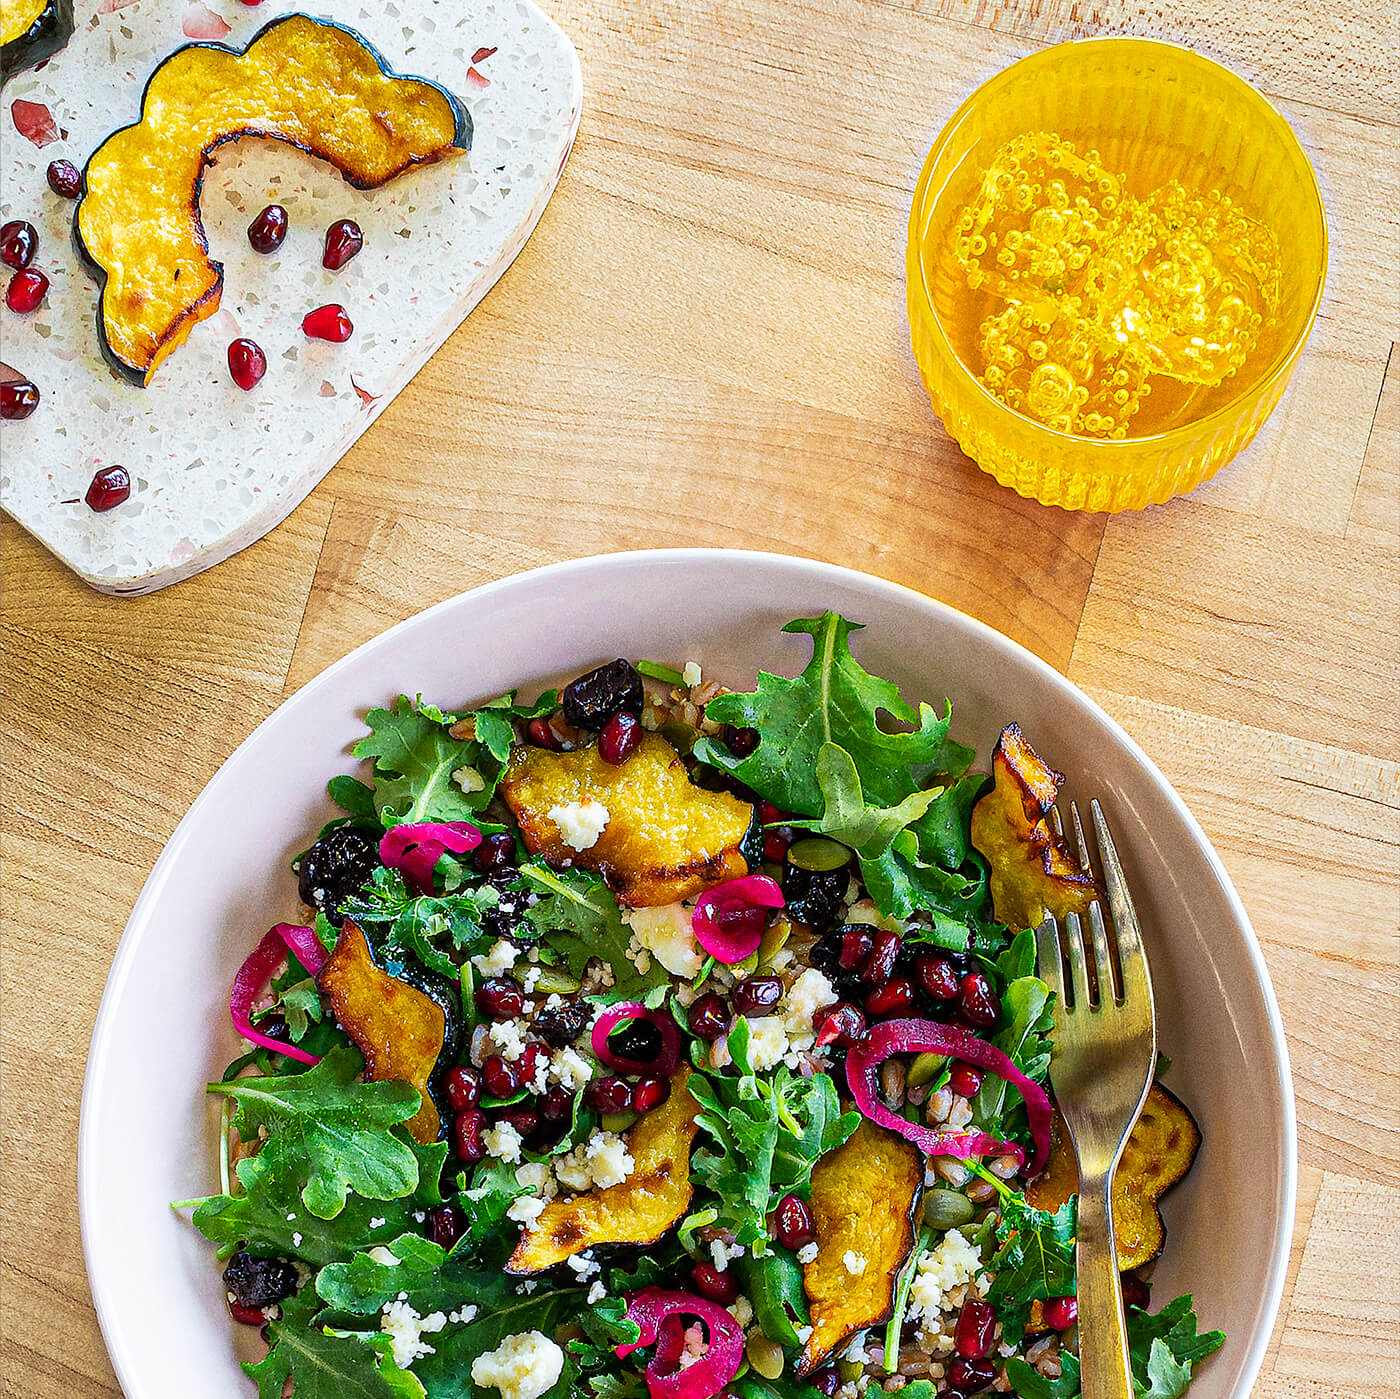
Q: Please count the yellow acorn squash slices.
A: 8